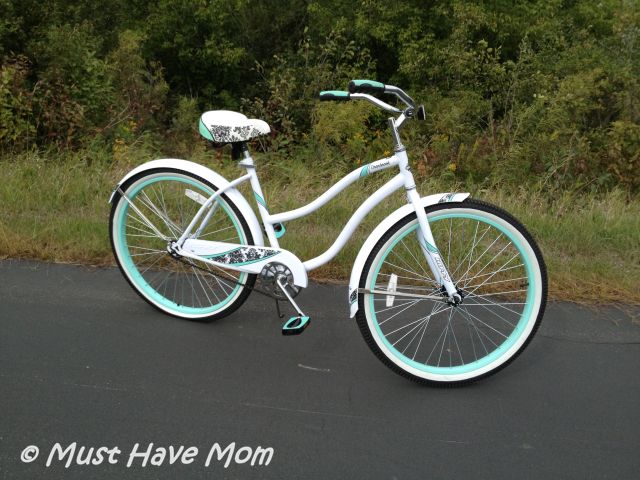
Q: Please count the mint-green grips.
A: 2